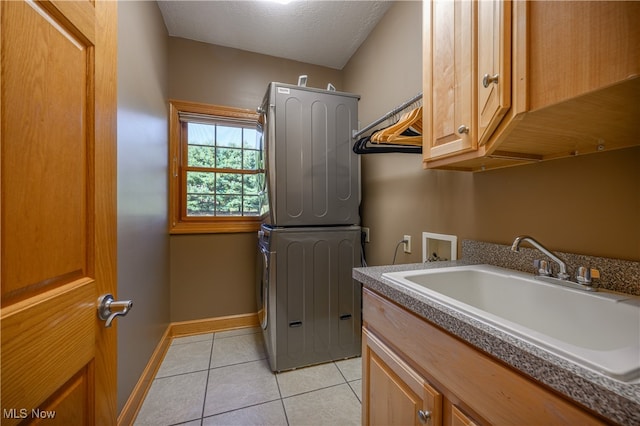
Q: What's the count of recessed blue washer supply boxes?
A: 0